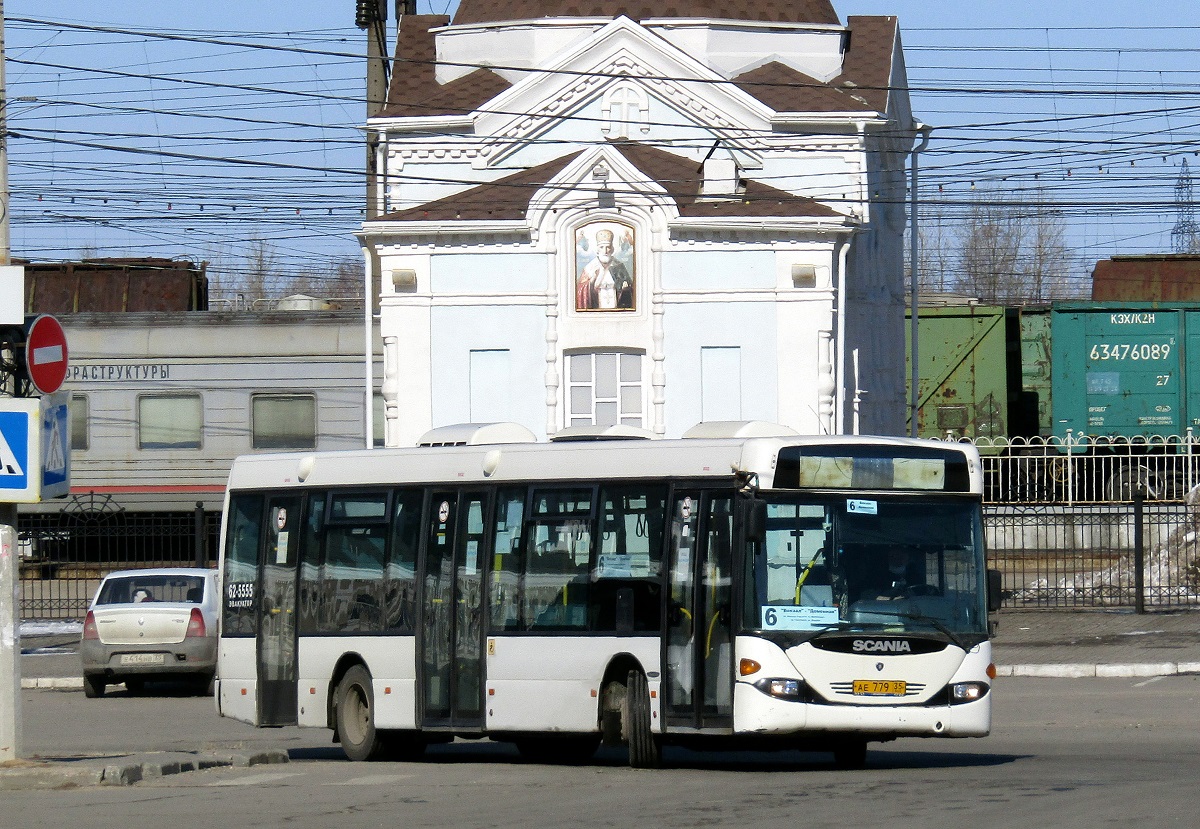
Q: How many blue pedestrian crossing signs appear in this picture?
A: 2